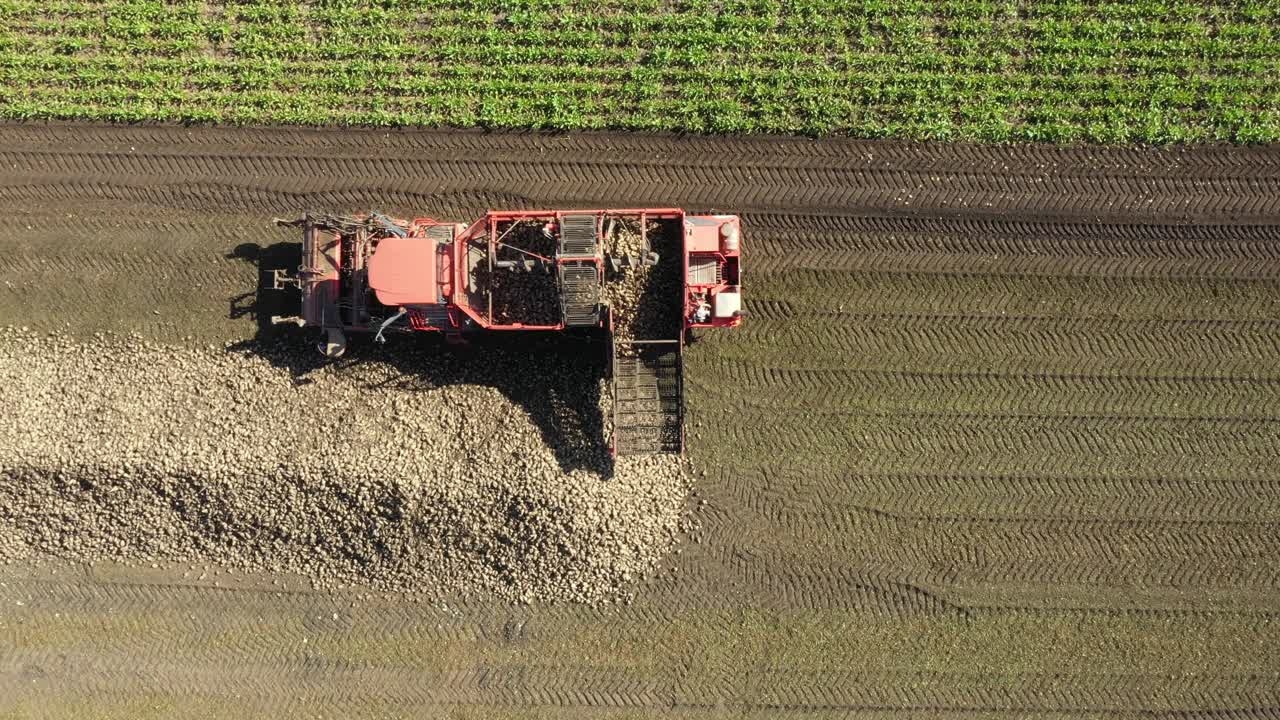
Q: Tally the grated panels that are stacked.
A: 2